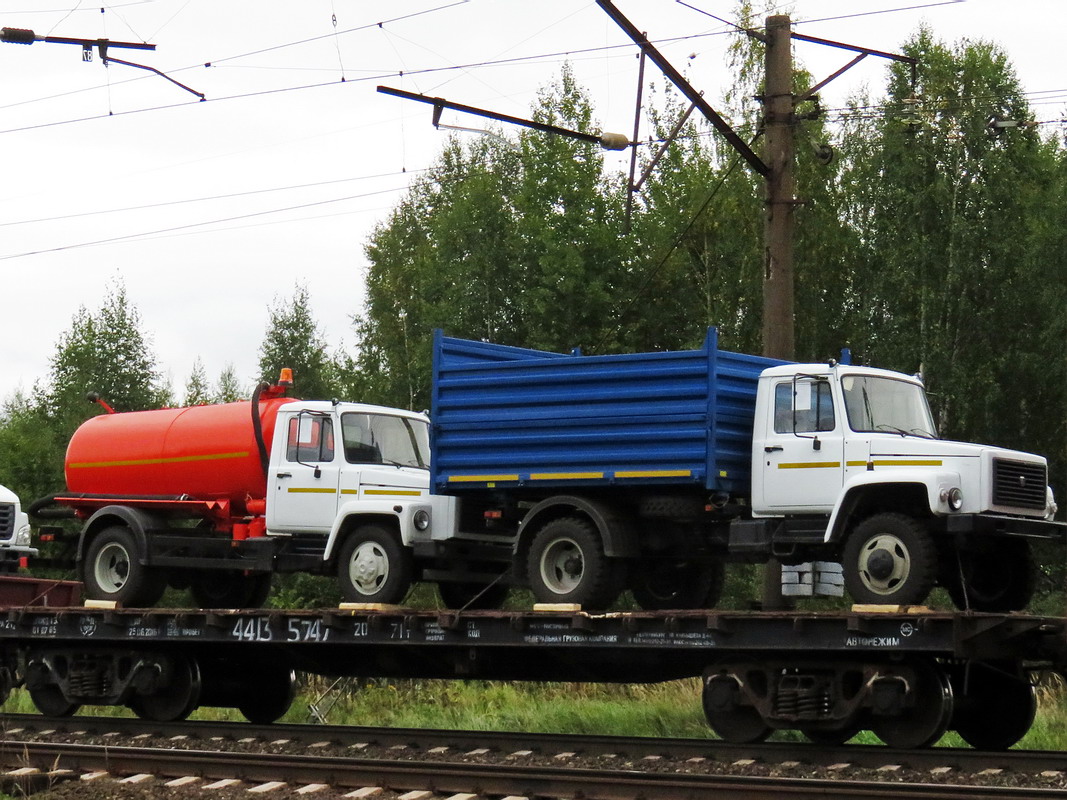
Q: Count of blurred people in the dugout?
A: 0